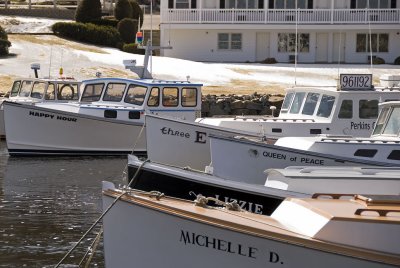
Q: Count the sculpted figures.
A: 0